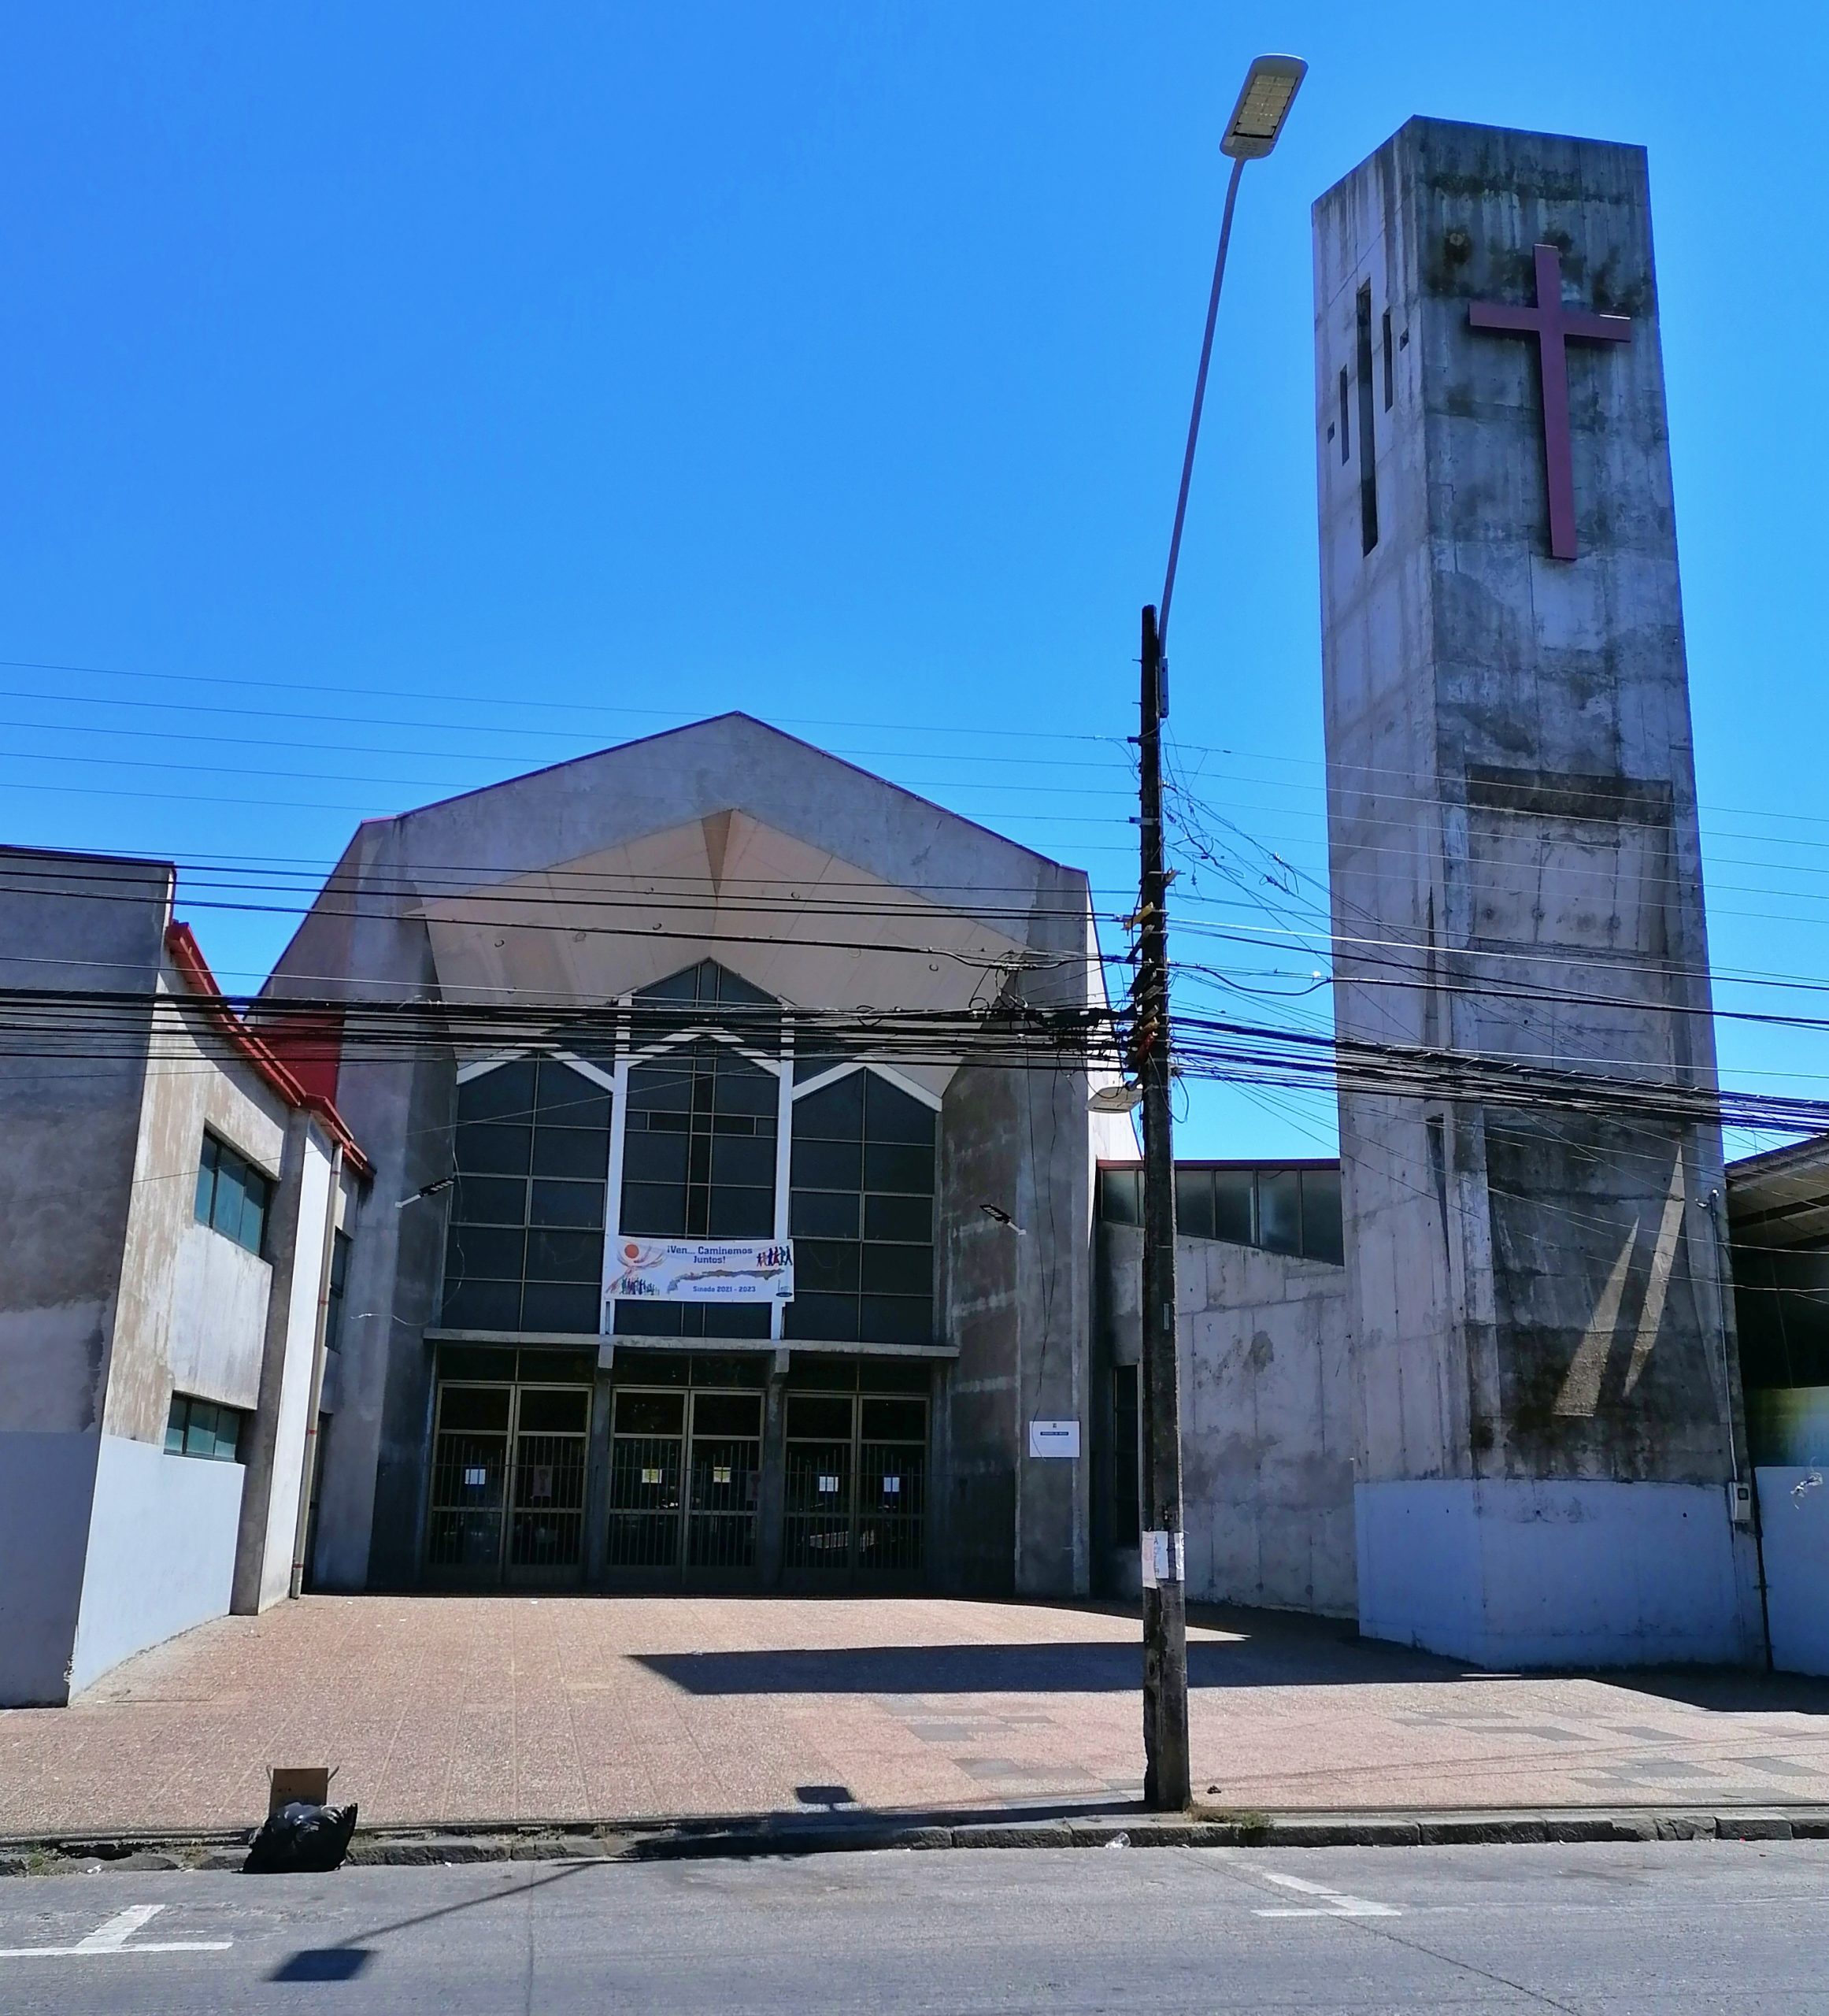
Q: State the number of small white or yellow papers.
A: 5